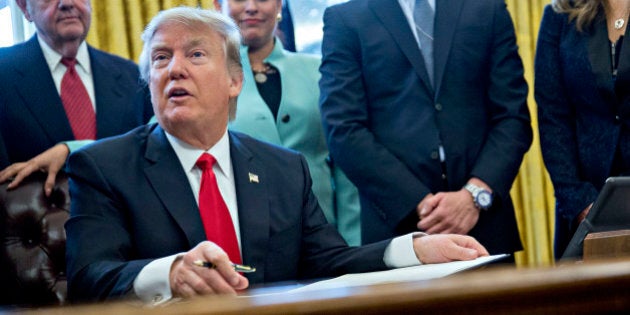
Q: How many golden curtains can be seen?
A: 2